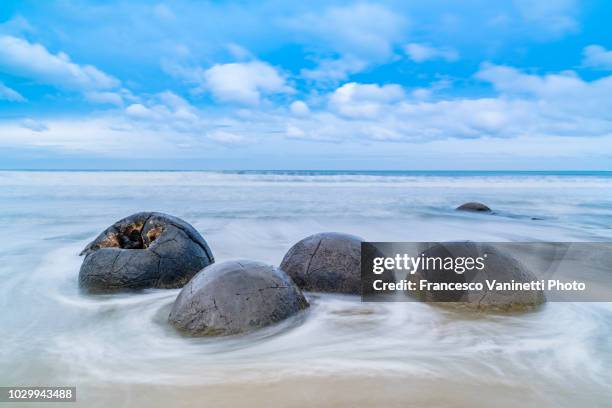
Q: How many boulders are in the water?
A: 5